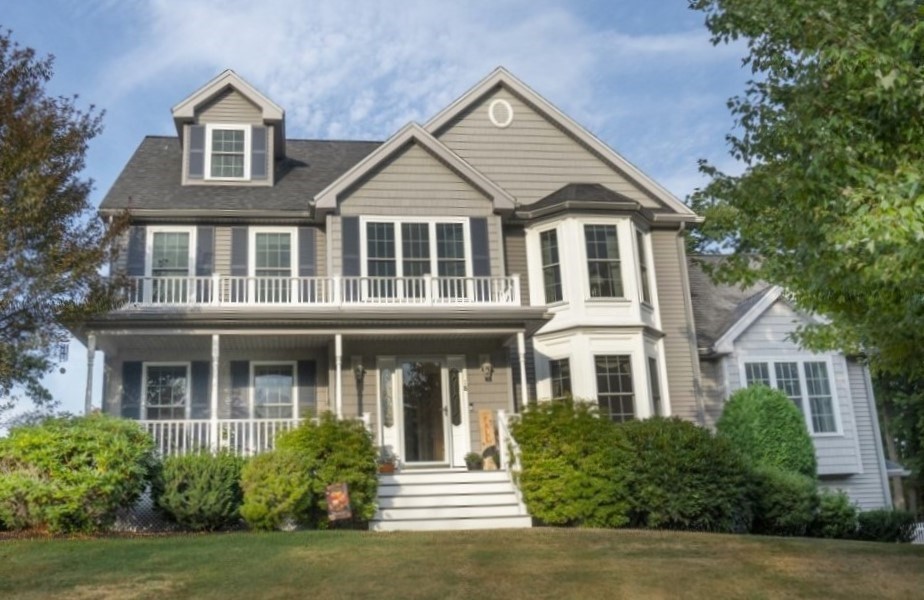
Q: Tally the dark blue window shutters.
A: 12